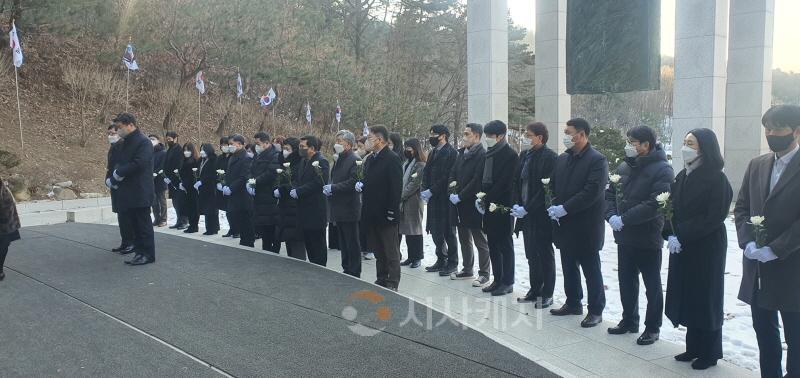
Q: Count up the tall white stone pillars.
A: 4